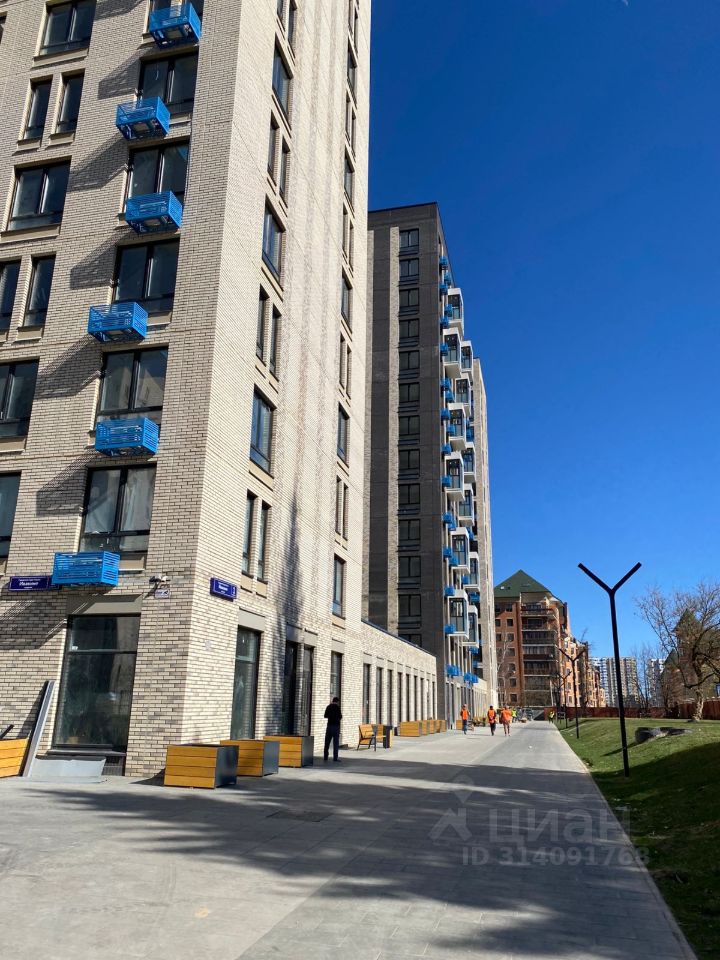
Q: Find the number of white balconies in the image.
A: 12